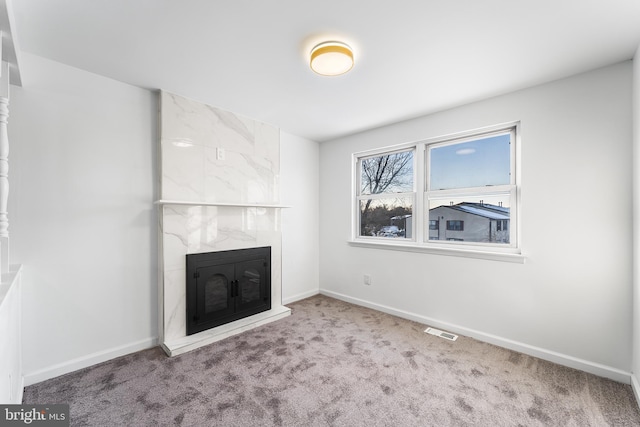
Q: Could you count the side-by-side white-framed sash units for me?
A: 2